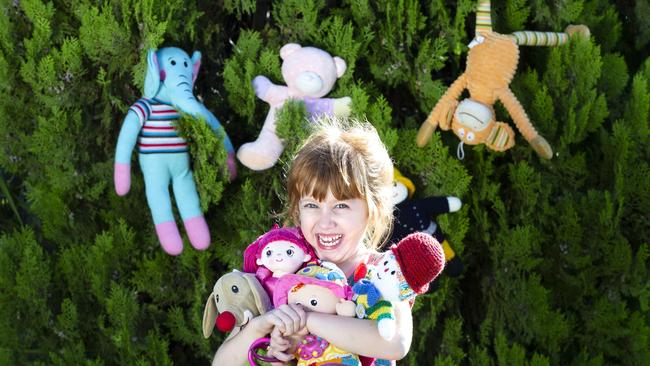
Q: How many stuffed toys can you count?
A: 8